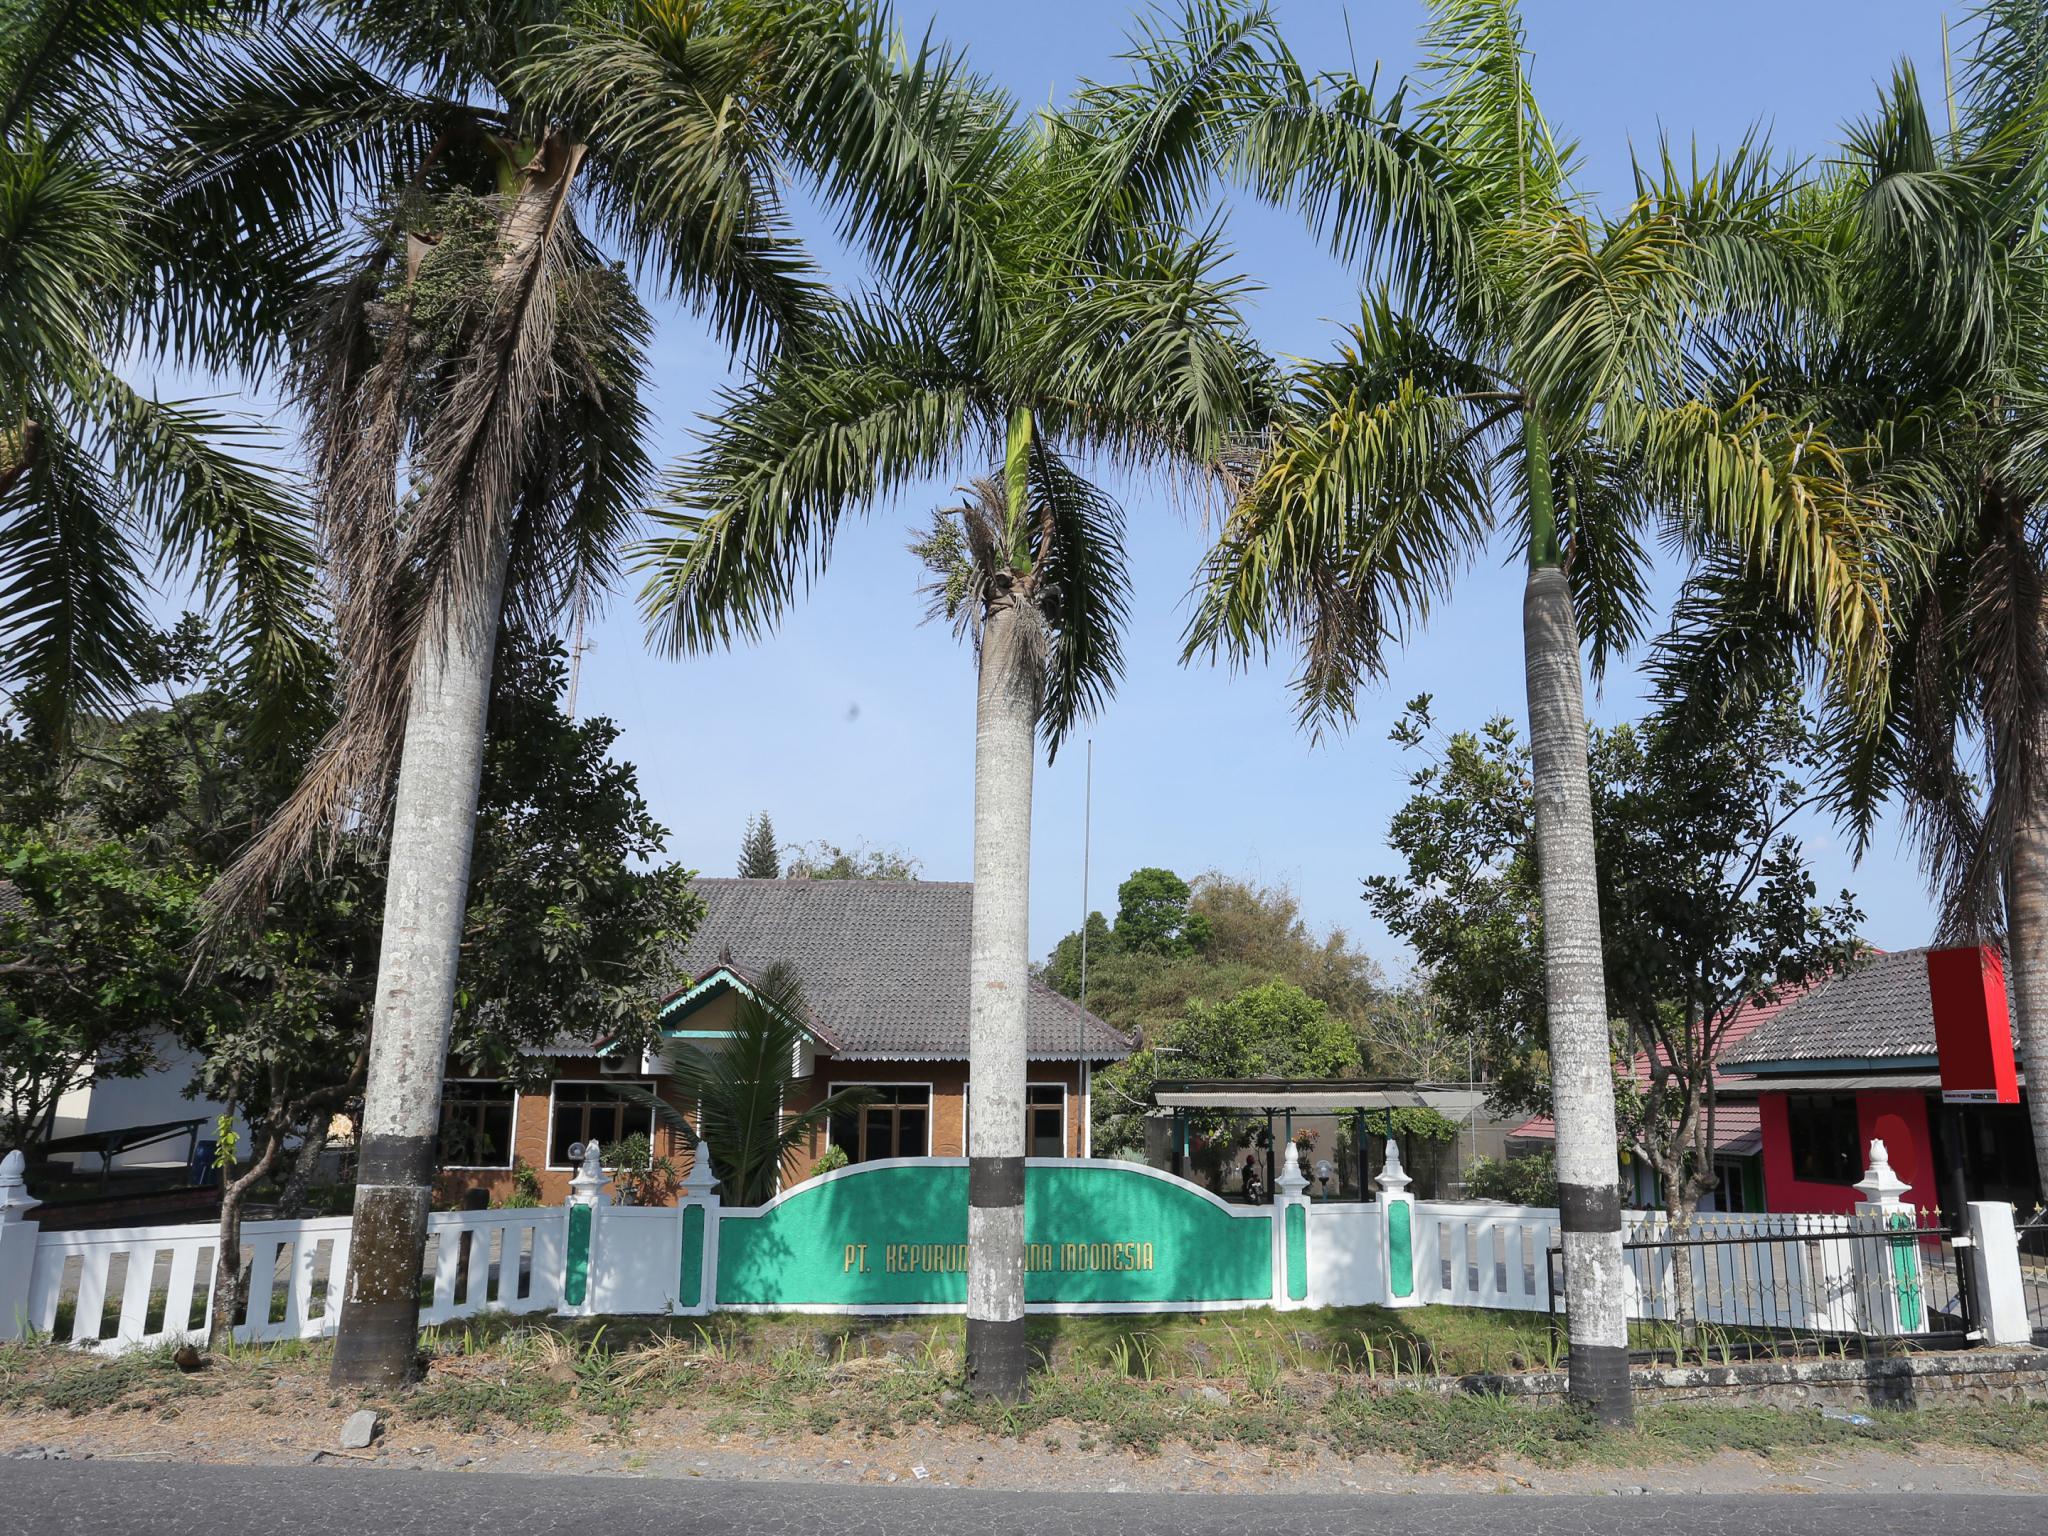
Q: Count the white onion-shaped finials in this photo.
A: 6